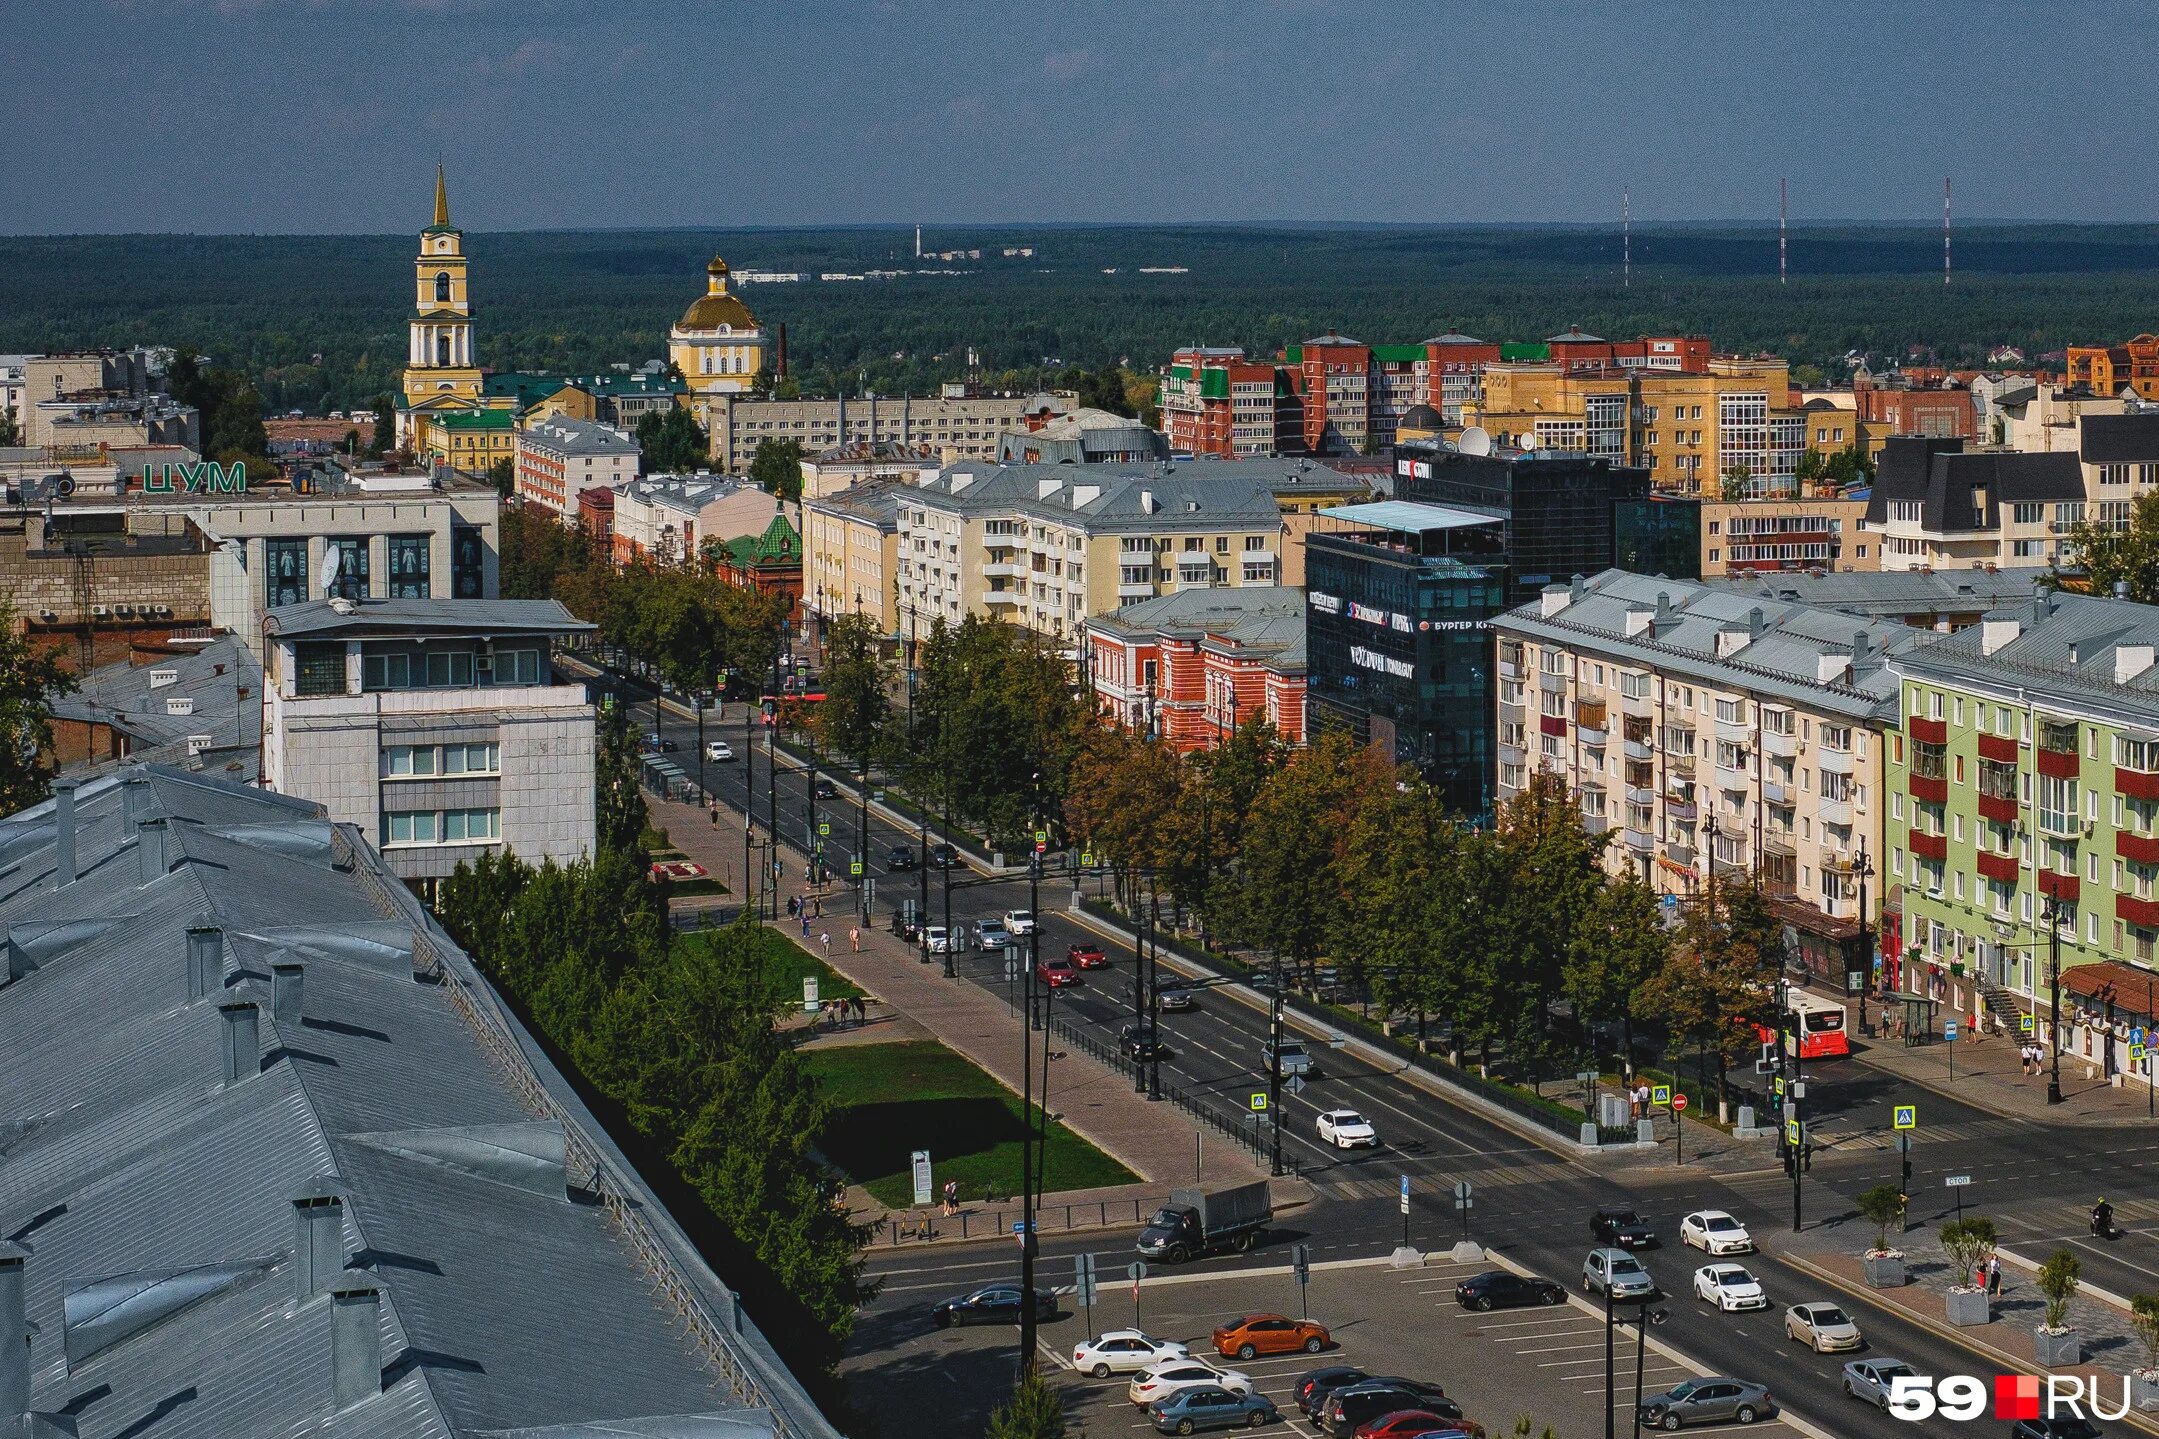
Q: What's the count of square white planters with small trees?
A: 4